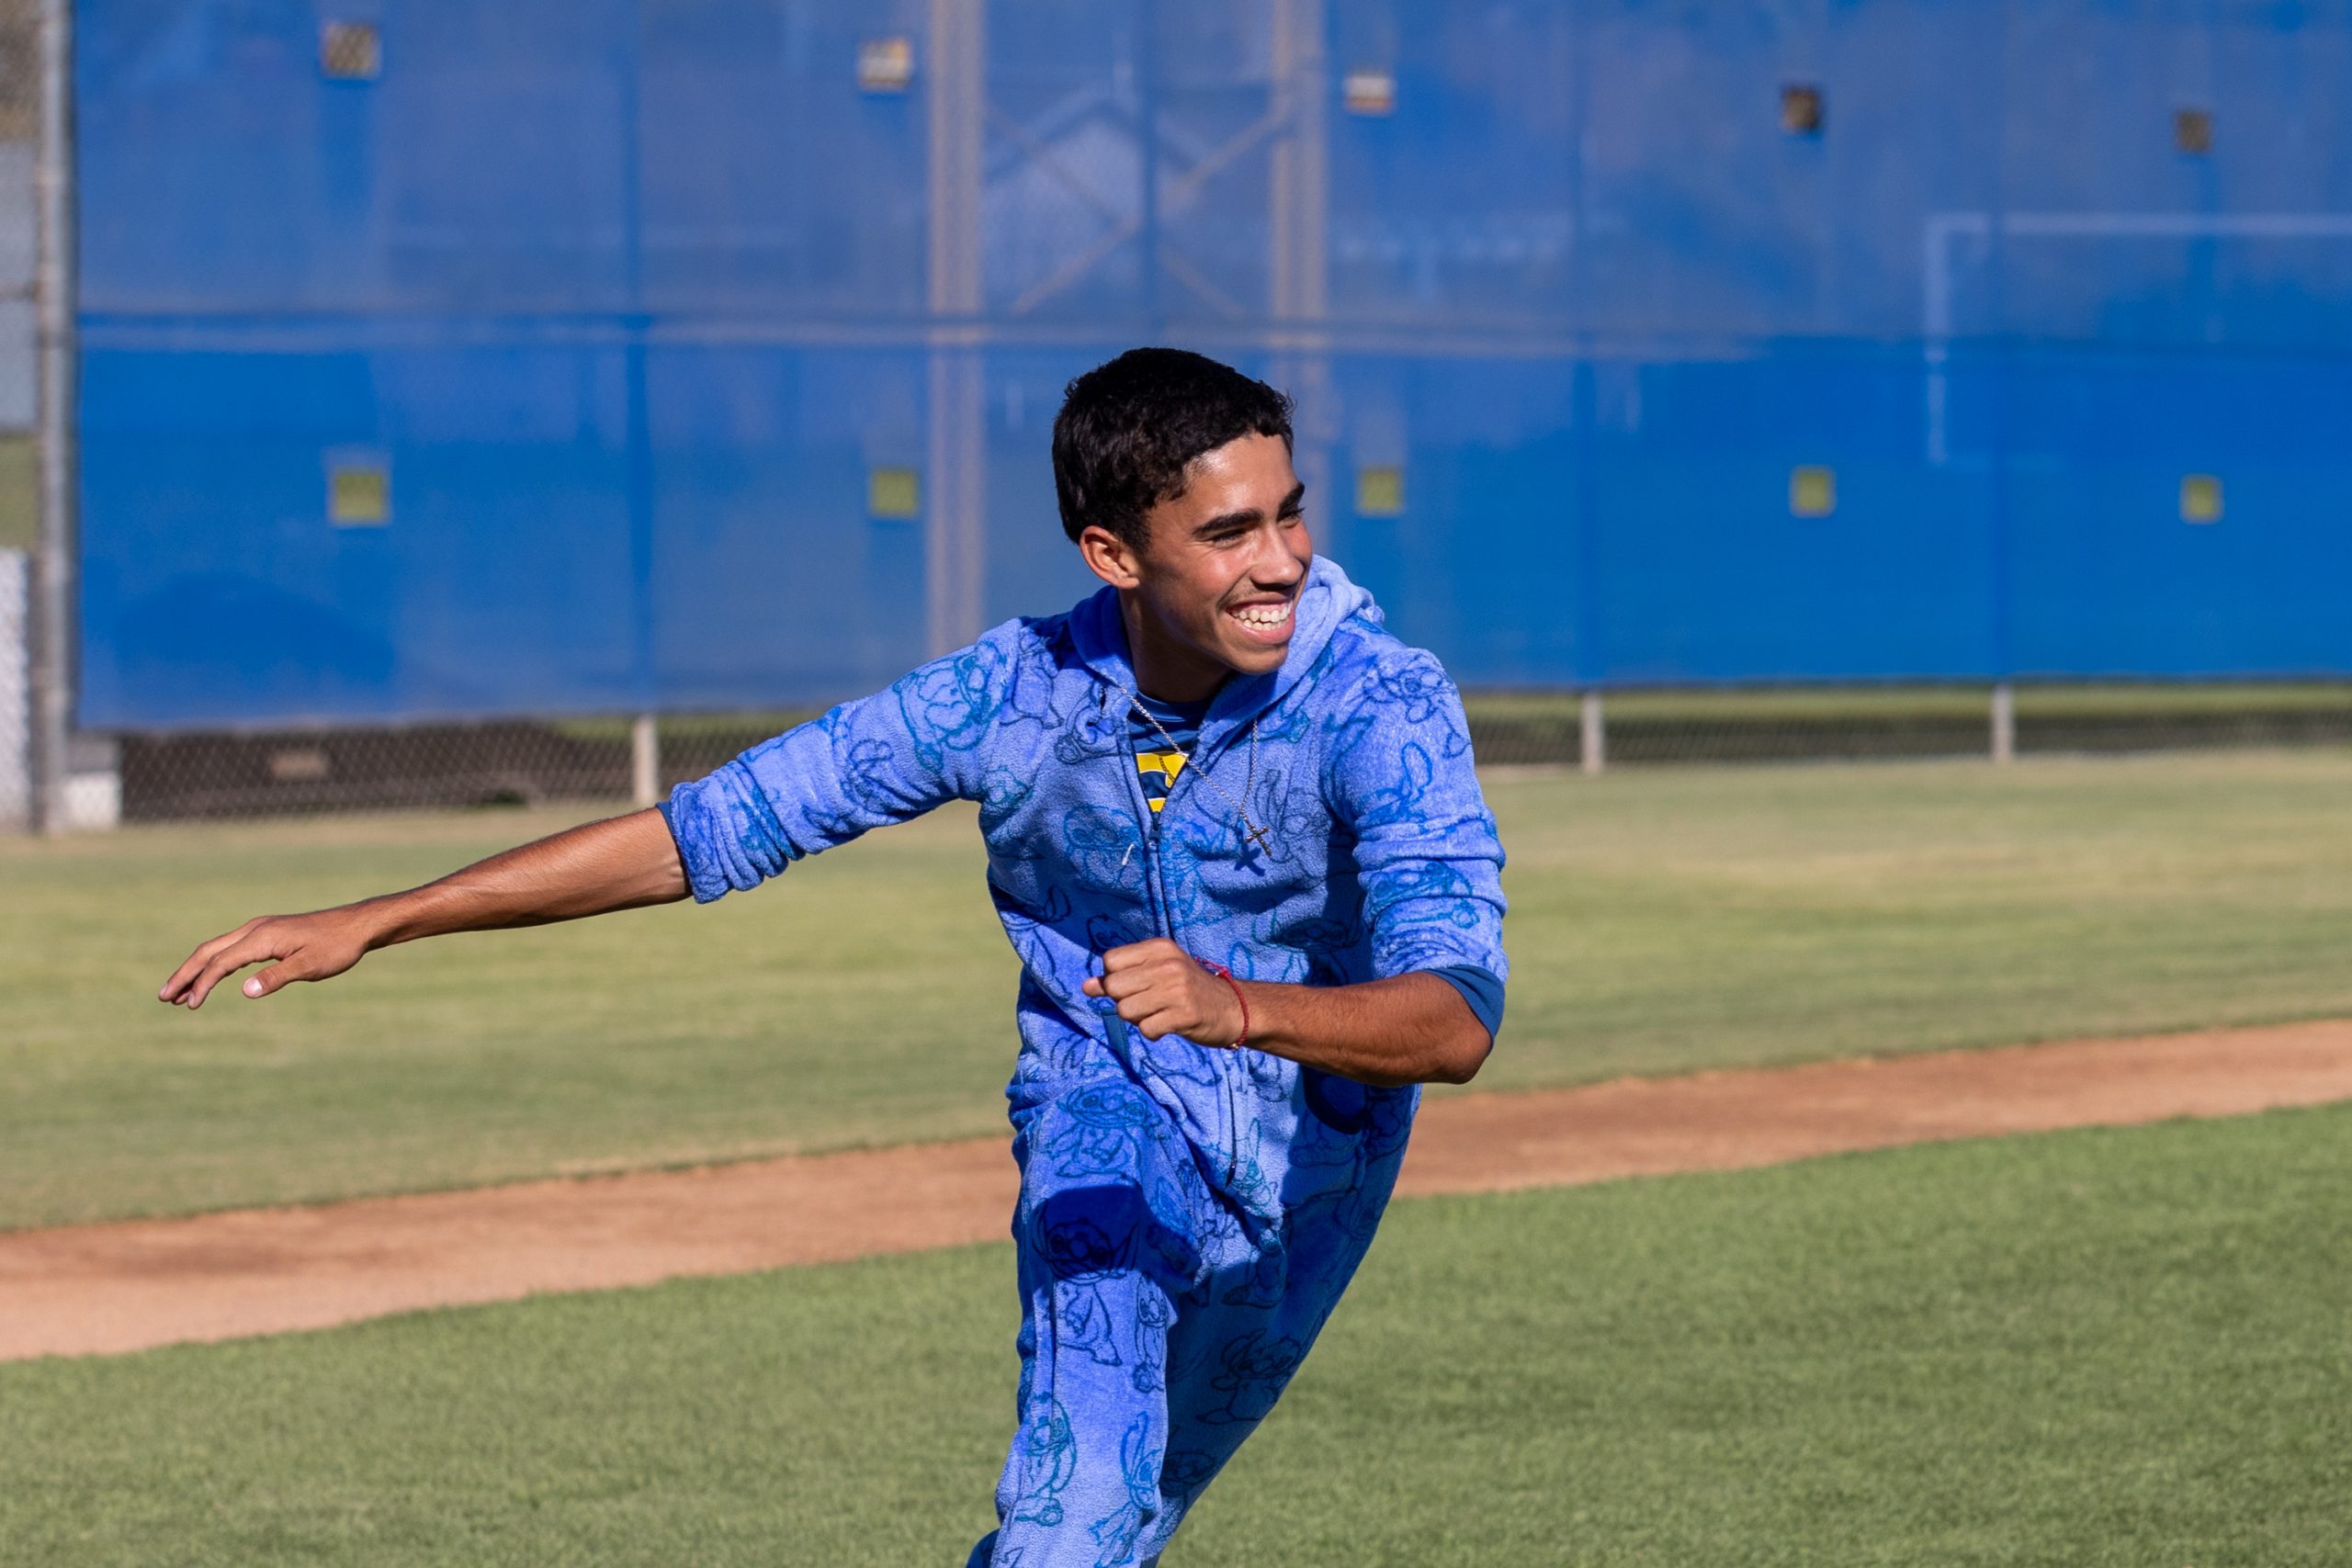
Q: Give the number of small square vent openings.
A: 10